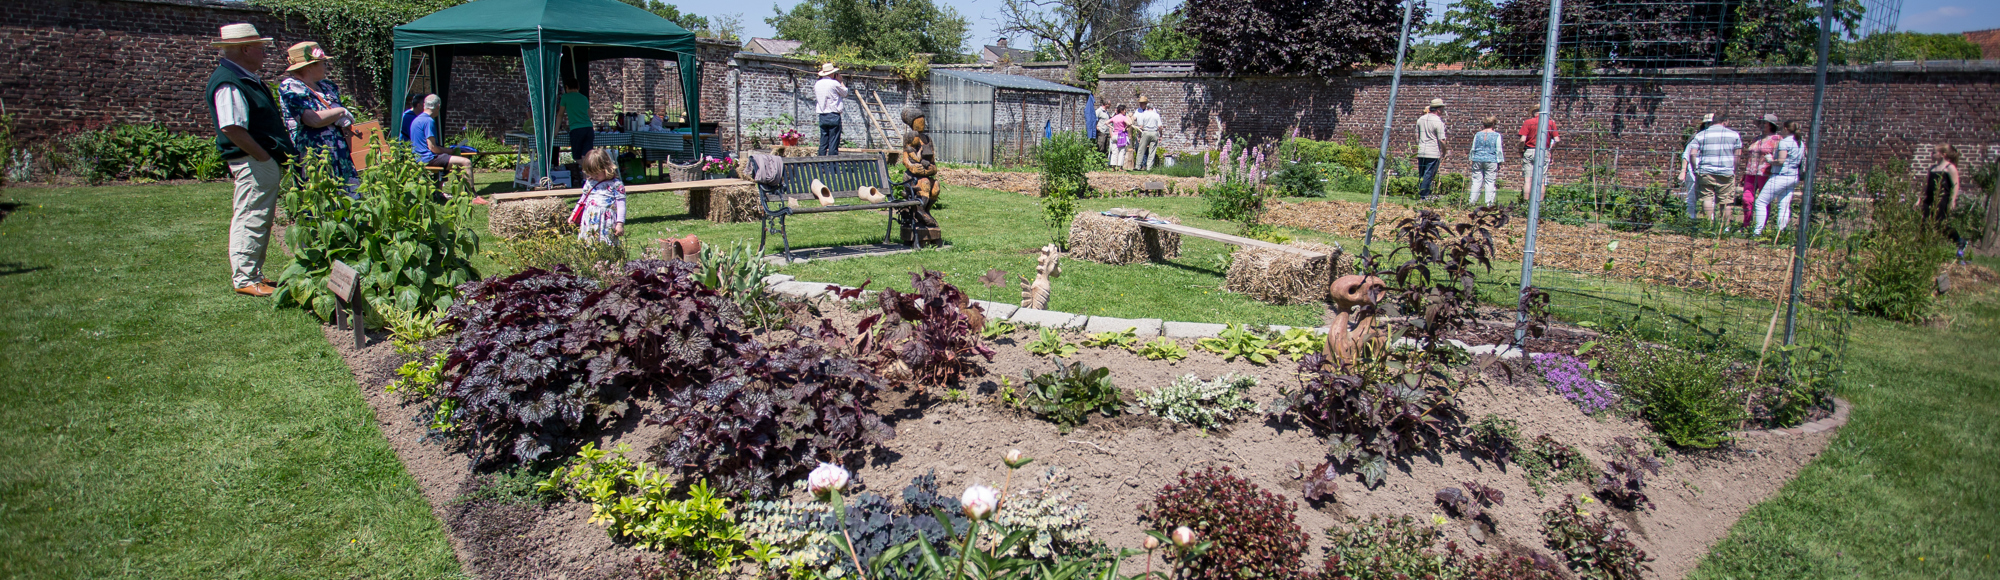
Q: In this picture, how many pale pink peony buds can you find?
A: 5